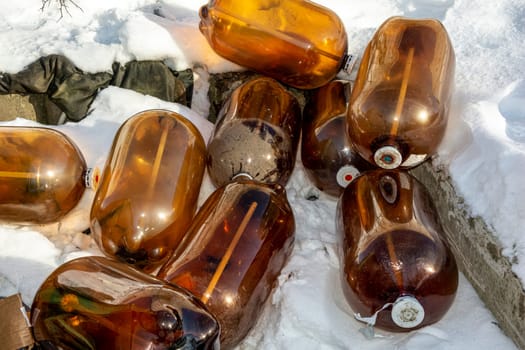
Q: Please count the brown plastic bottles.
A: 9